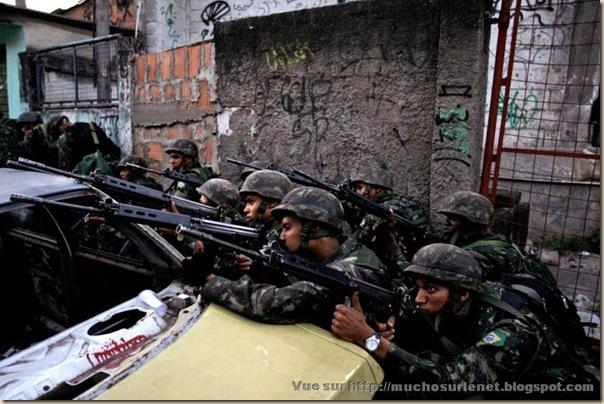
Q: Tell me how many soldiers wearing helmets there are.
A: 11